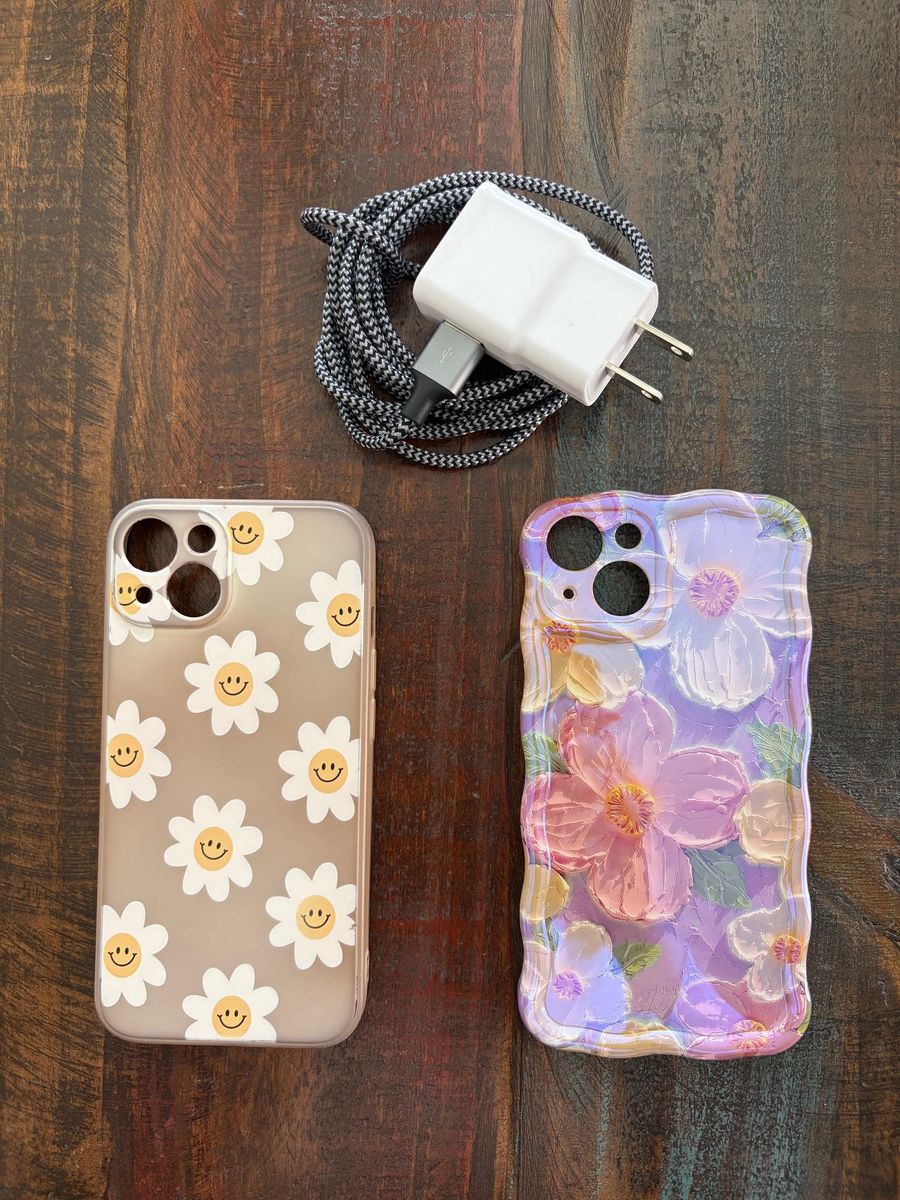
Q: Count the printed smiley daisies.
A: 10